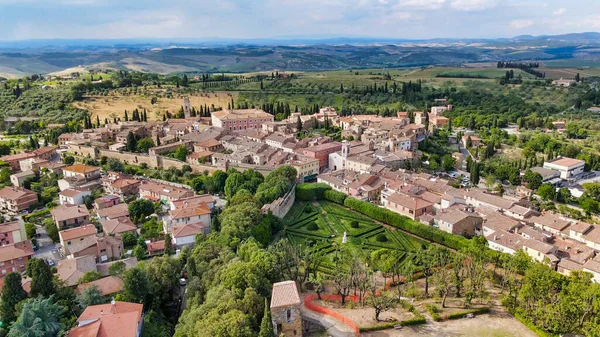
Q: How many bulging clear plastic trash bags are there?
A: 0